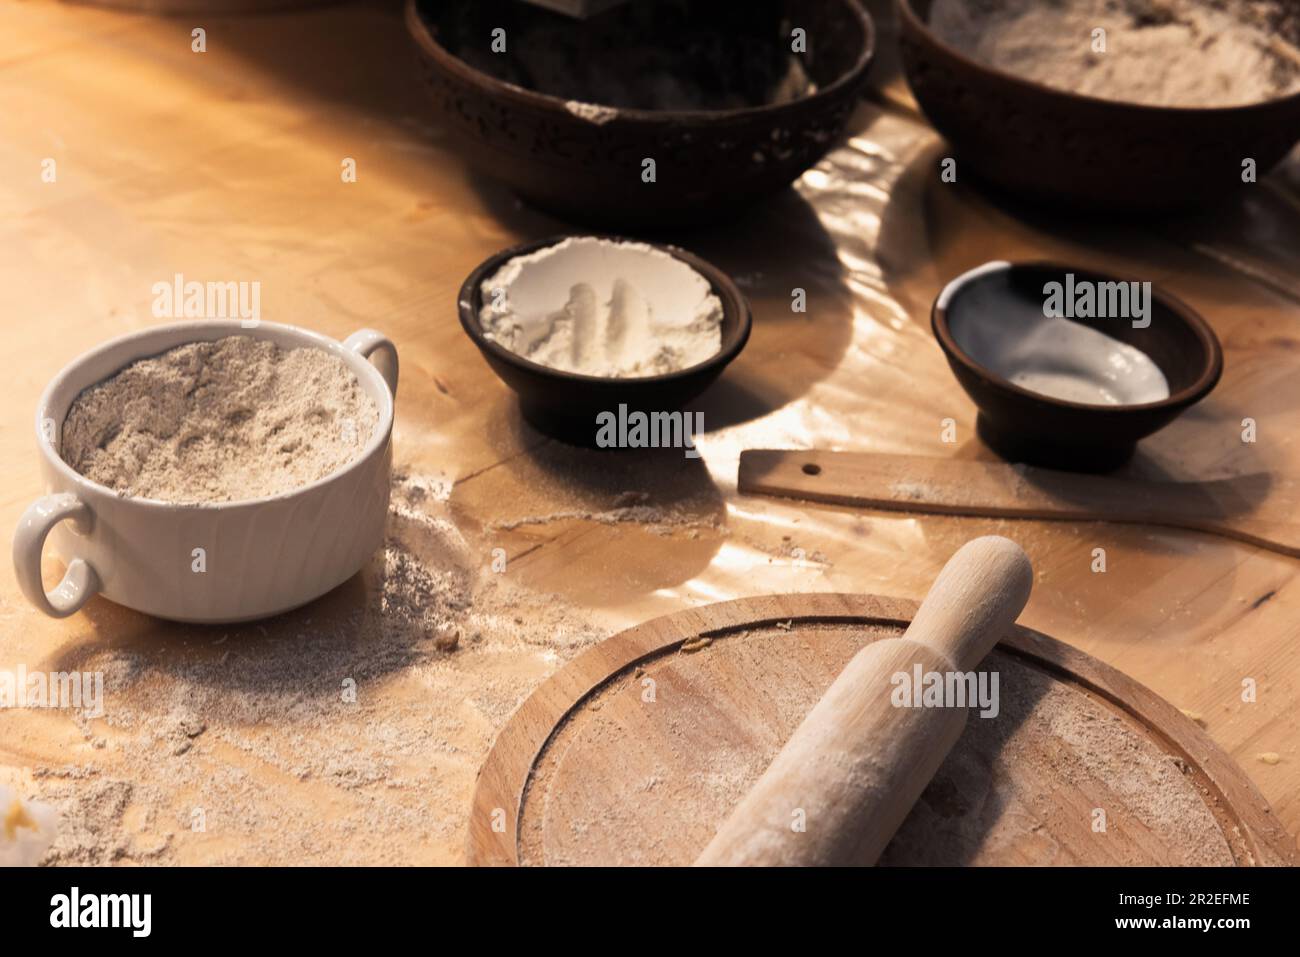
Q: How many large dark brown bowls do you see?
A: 2